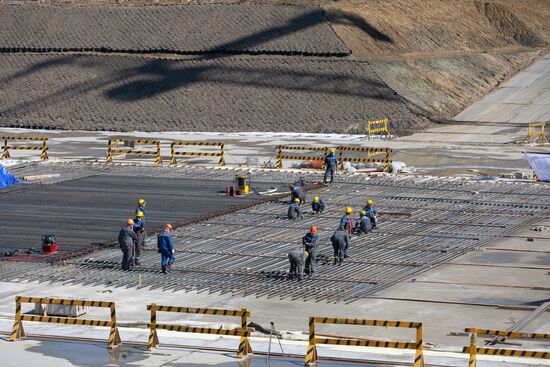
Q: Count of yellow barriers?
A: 11